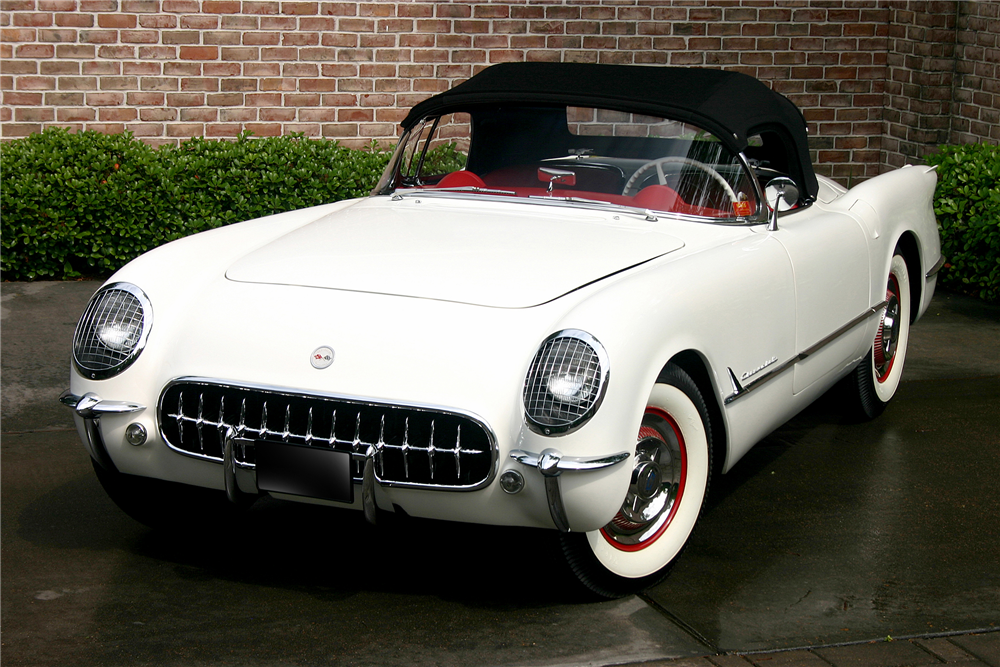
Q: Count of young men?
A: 0